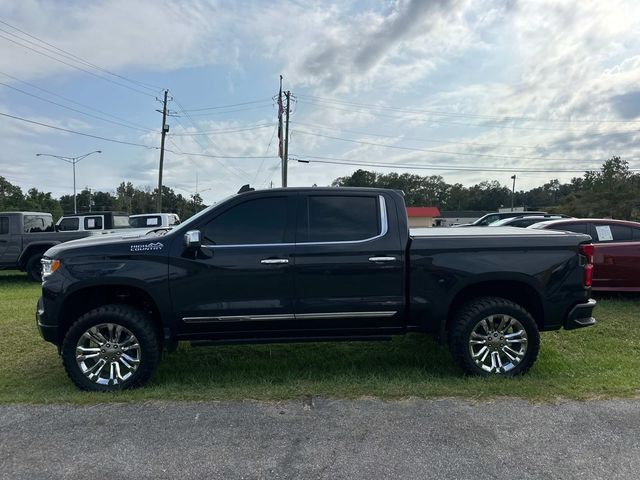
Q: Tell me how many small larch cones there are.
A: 0